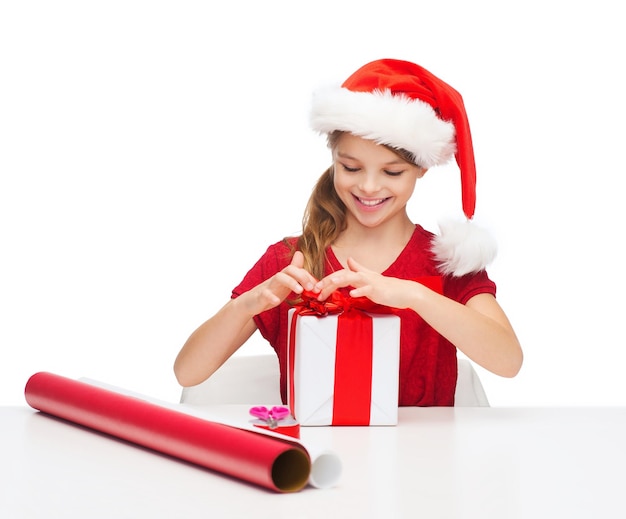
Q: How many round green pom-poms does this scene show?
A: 0